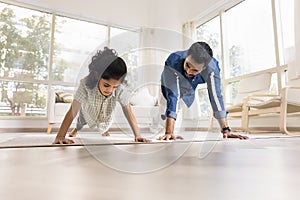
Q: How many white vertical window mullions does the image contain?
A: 4